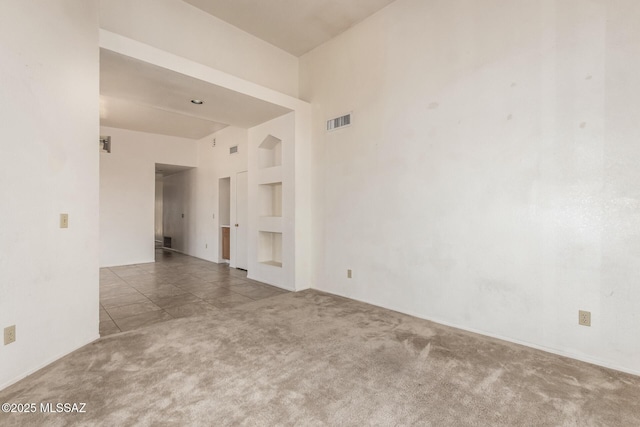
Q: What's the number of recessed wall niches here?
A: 3